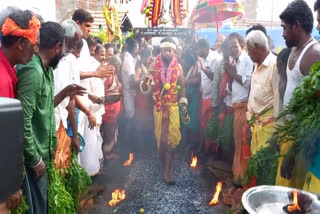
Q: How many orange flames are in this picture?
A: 5